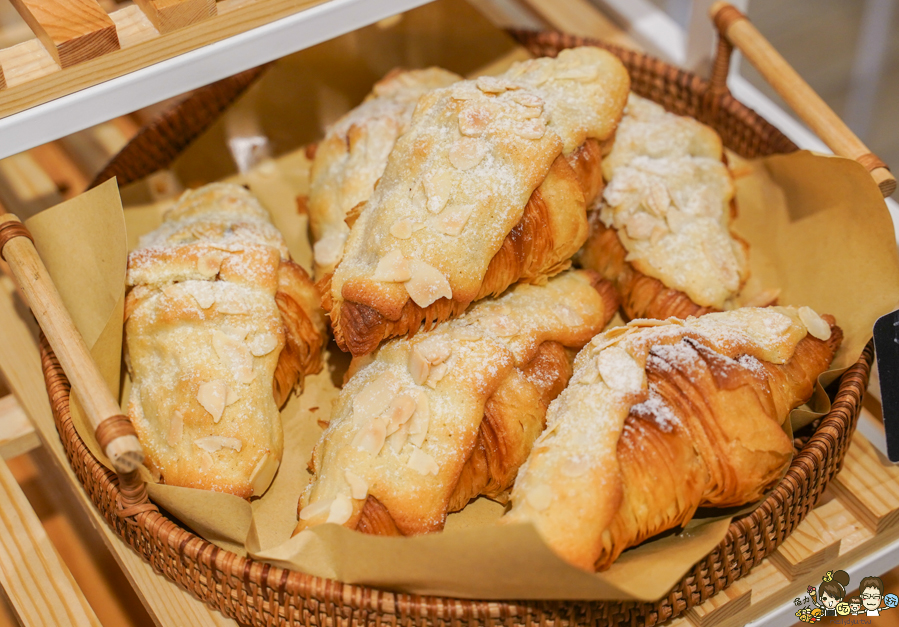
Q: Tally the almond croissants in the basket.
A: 6